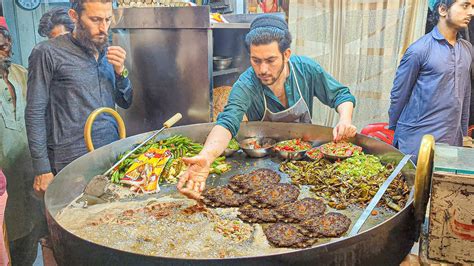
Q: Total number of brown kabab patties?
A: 7